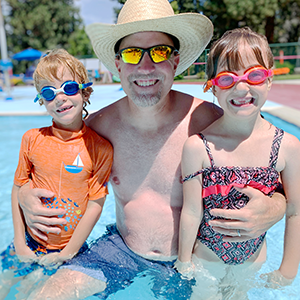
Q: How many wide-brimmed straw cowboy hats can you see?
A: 1